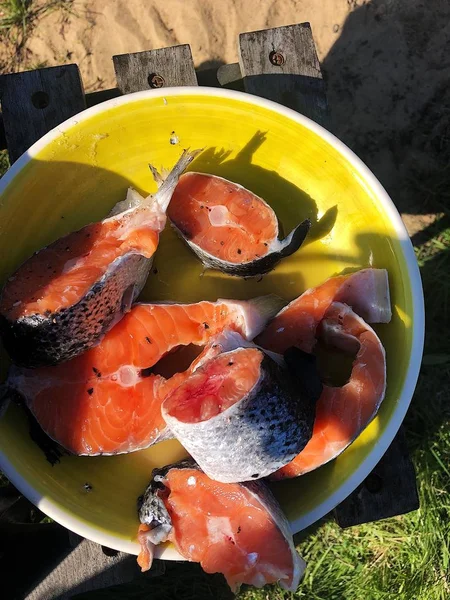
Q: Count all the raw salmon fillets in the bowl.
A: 6